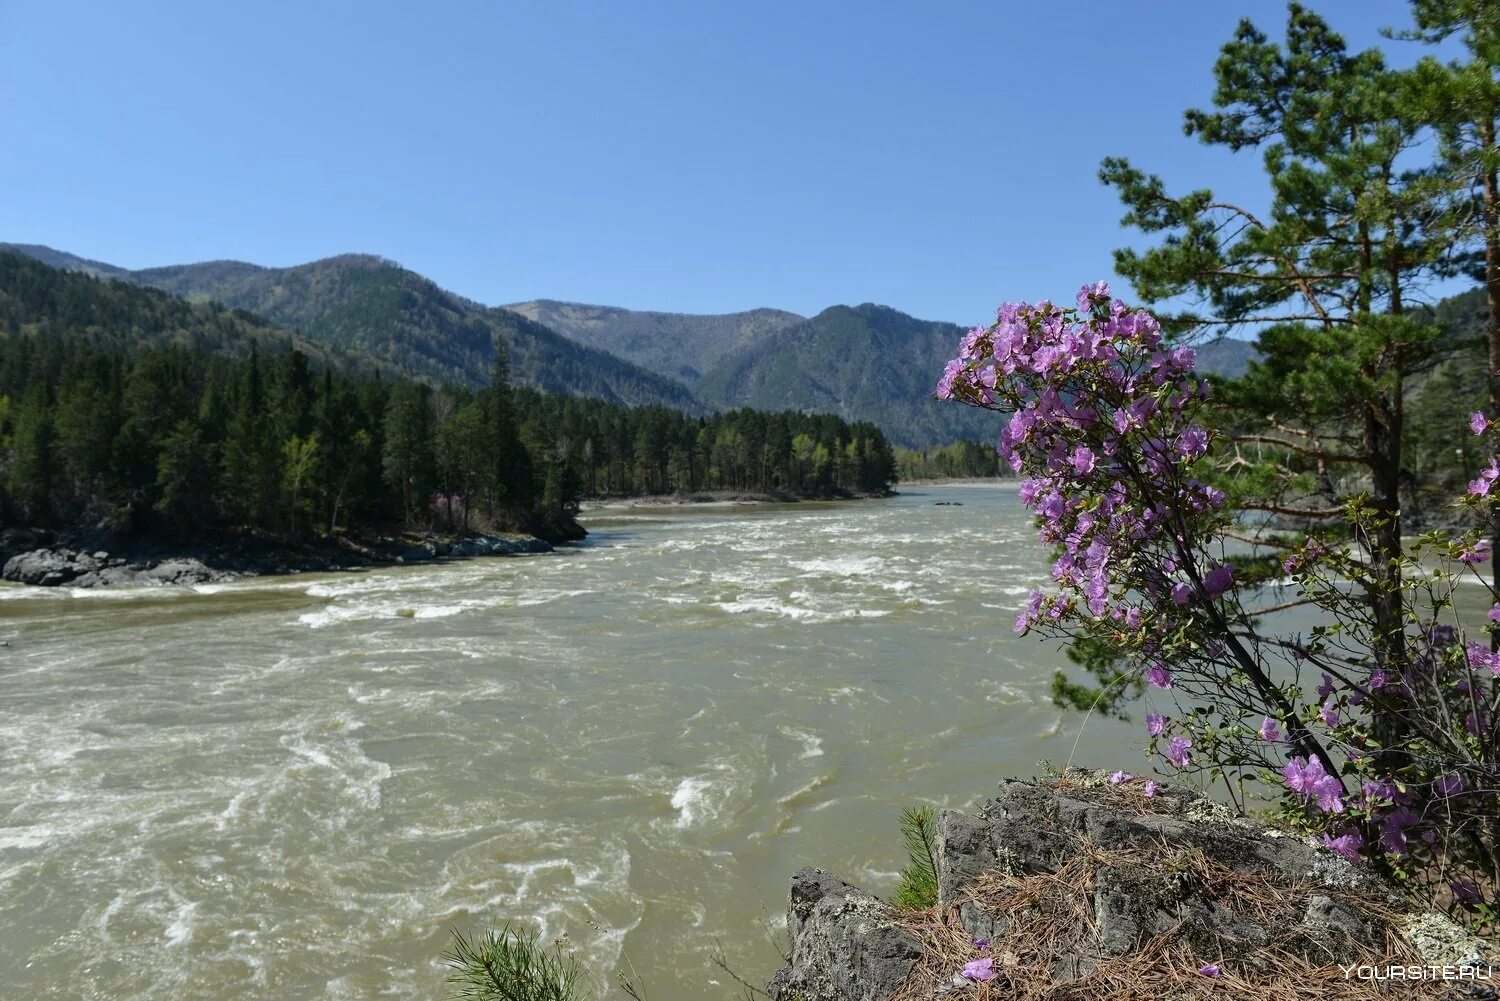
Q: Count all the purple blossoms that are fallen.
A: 5